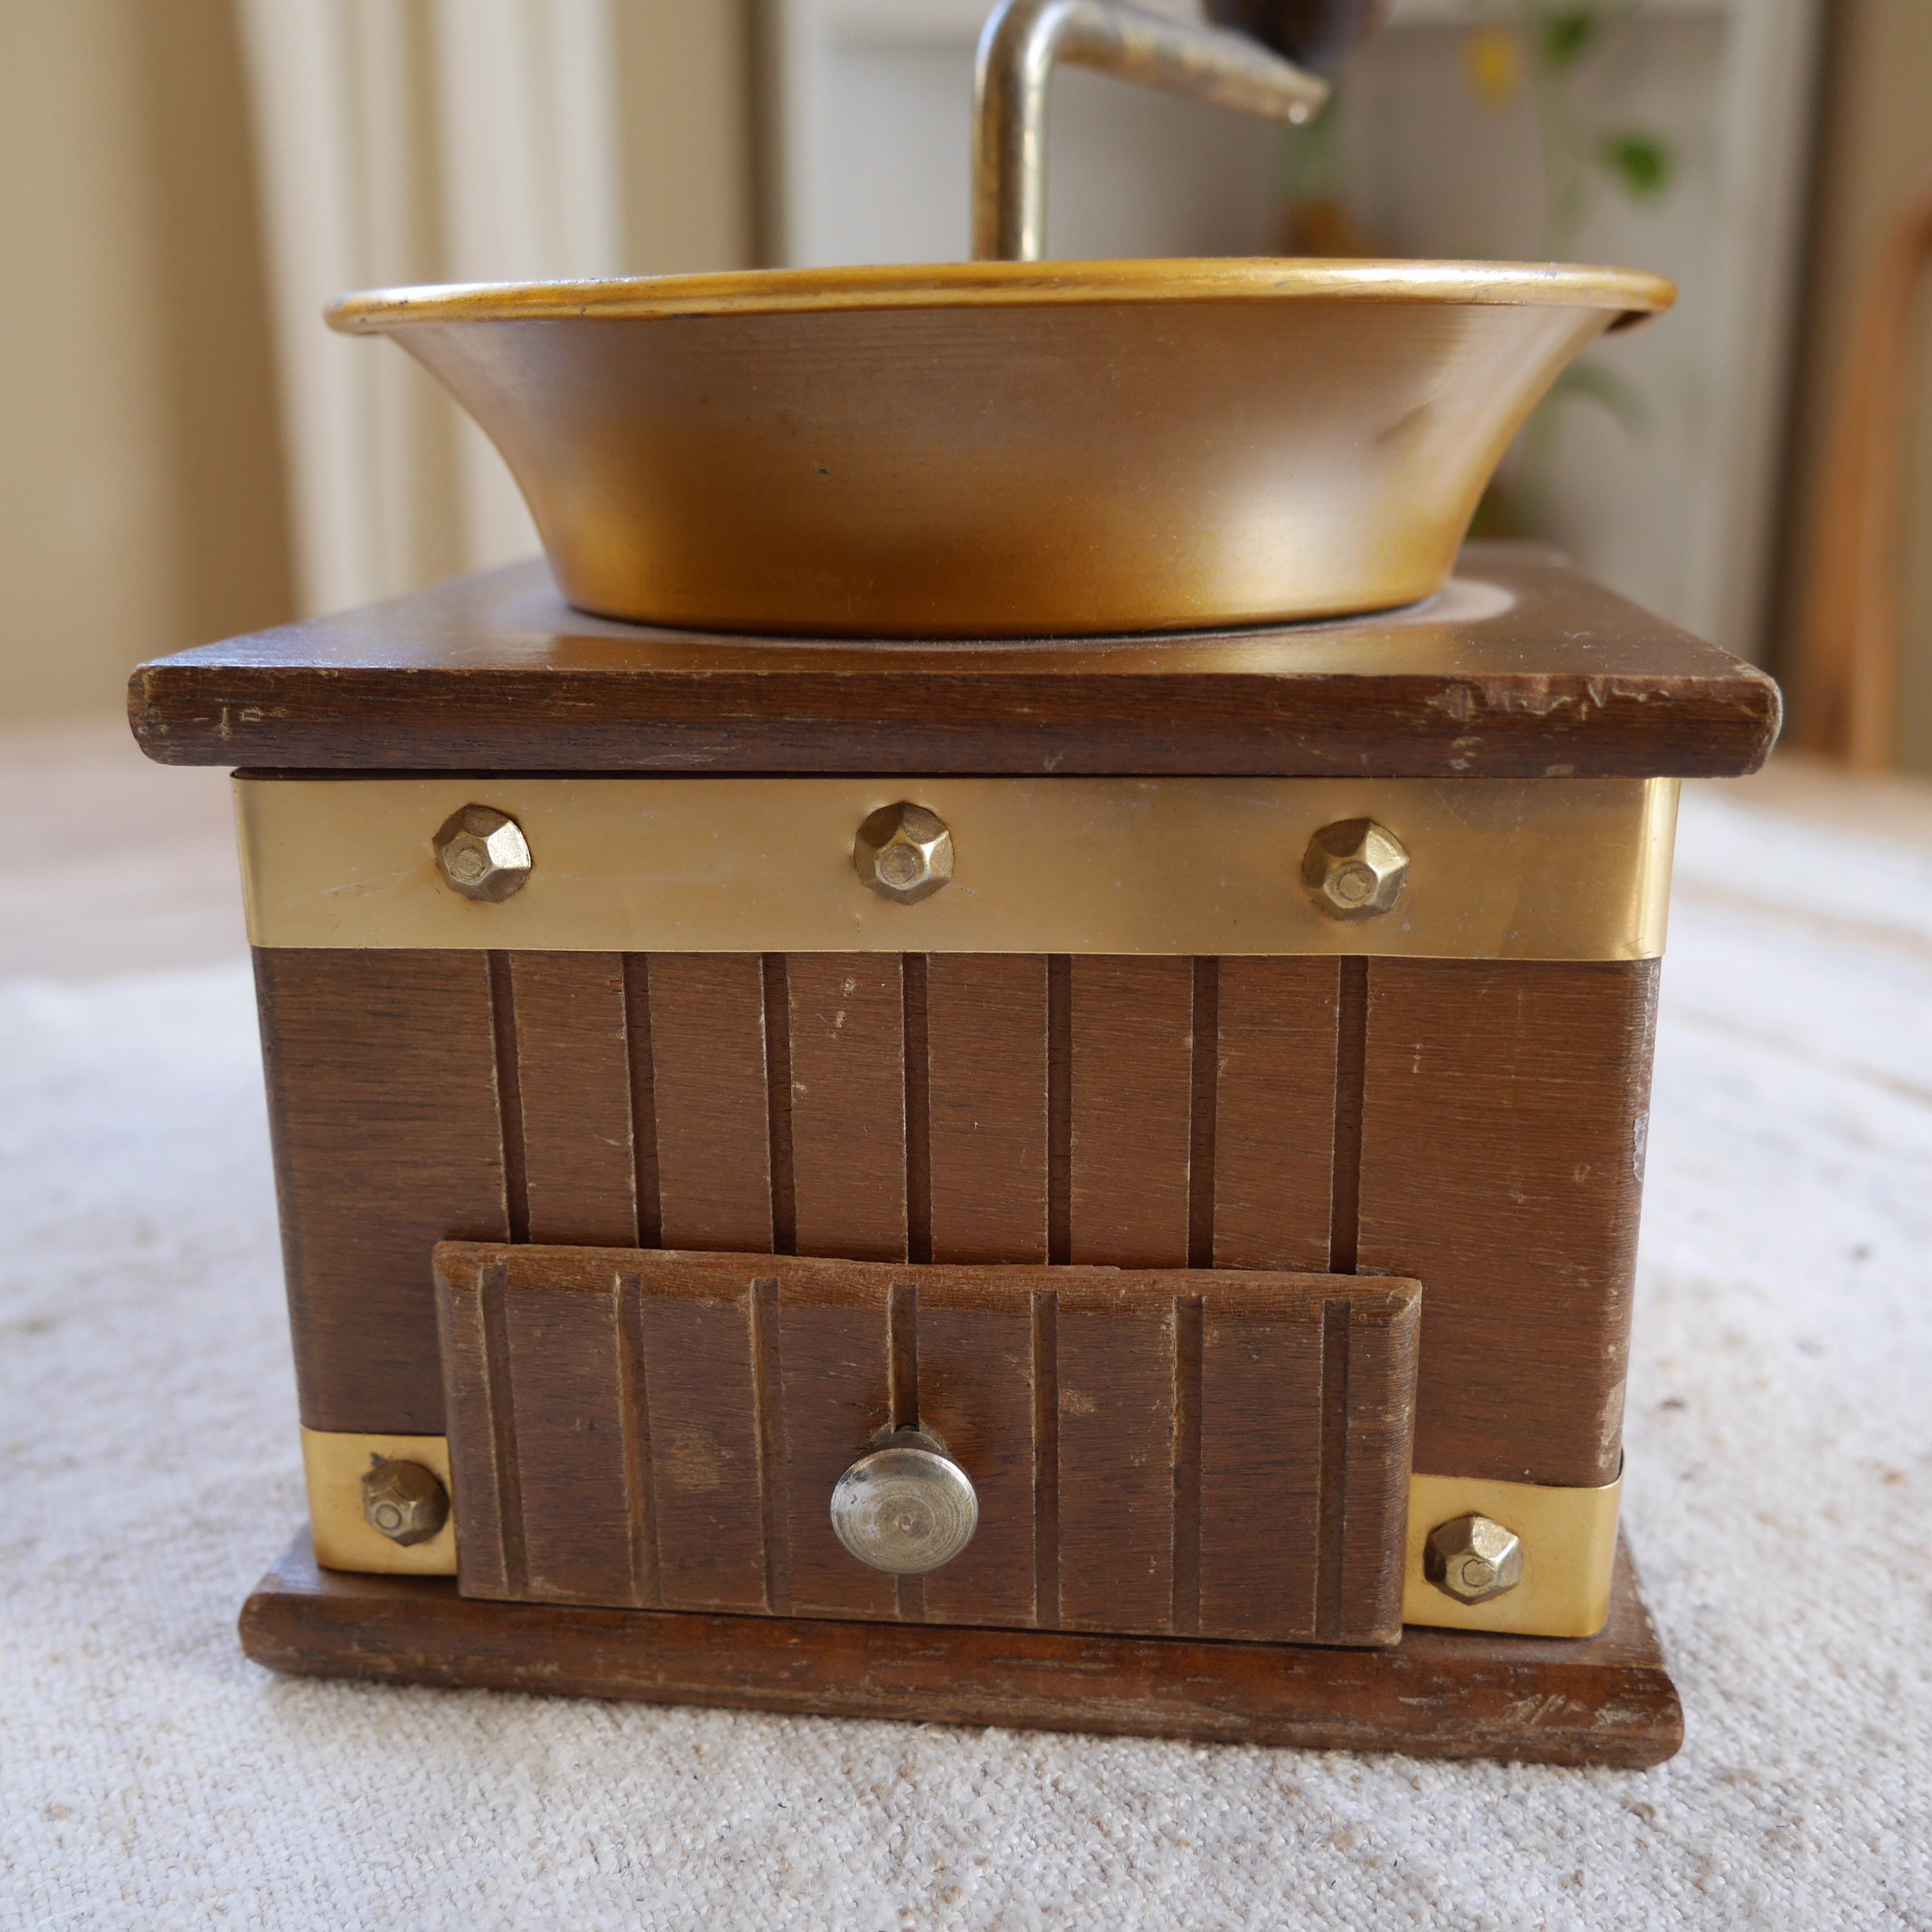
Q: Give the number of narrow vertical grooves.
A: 14